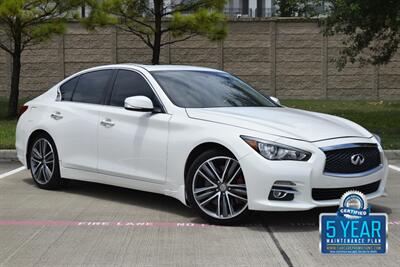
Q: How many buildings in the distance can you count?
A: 1